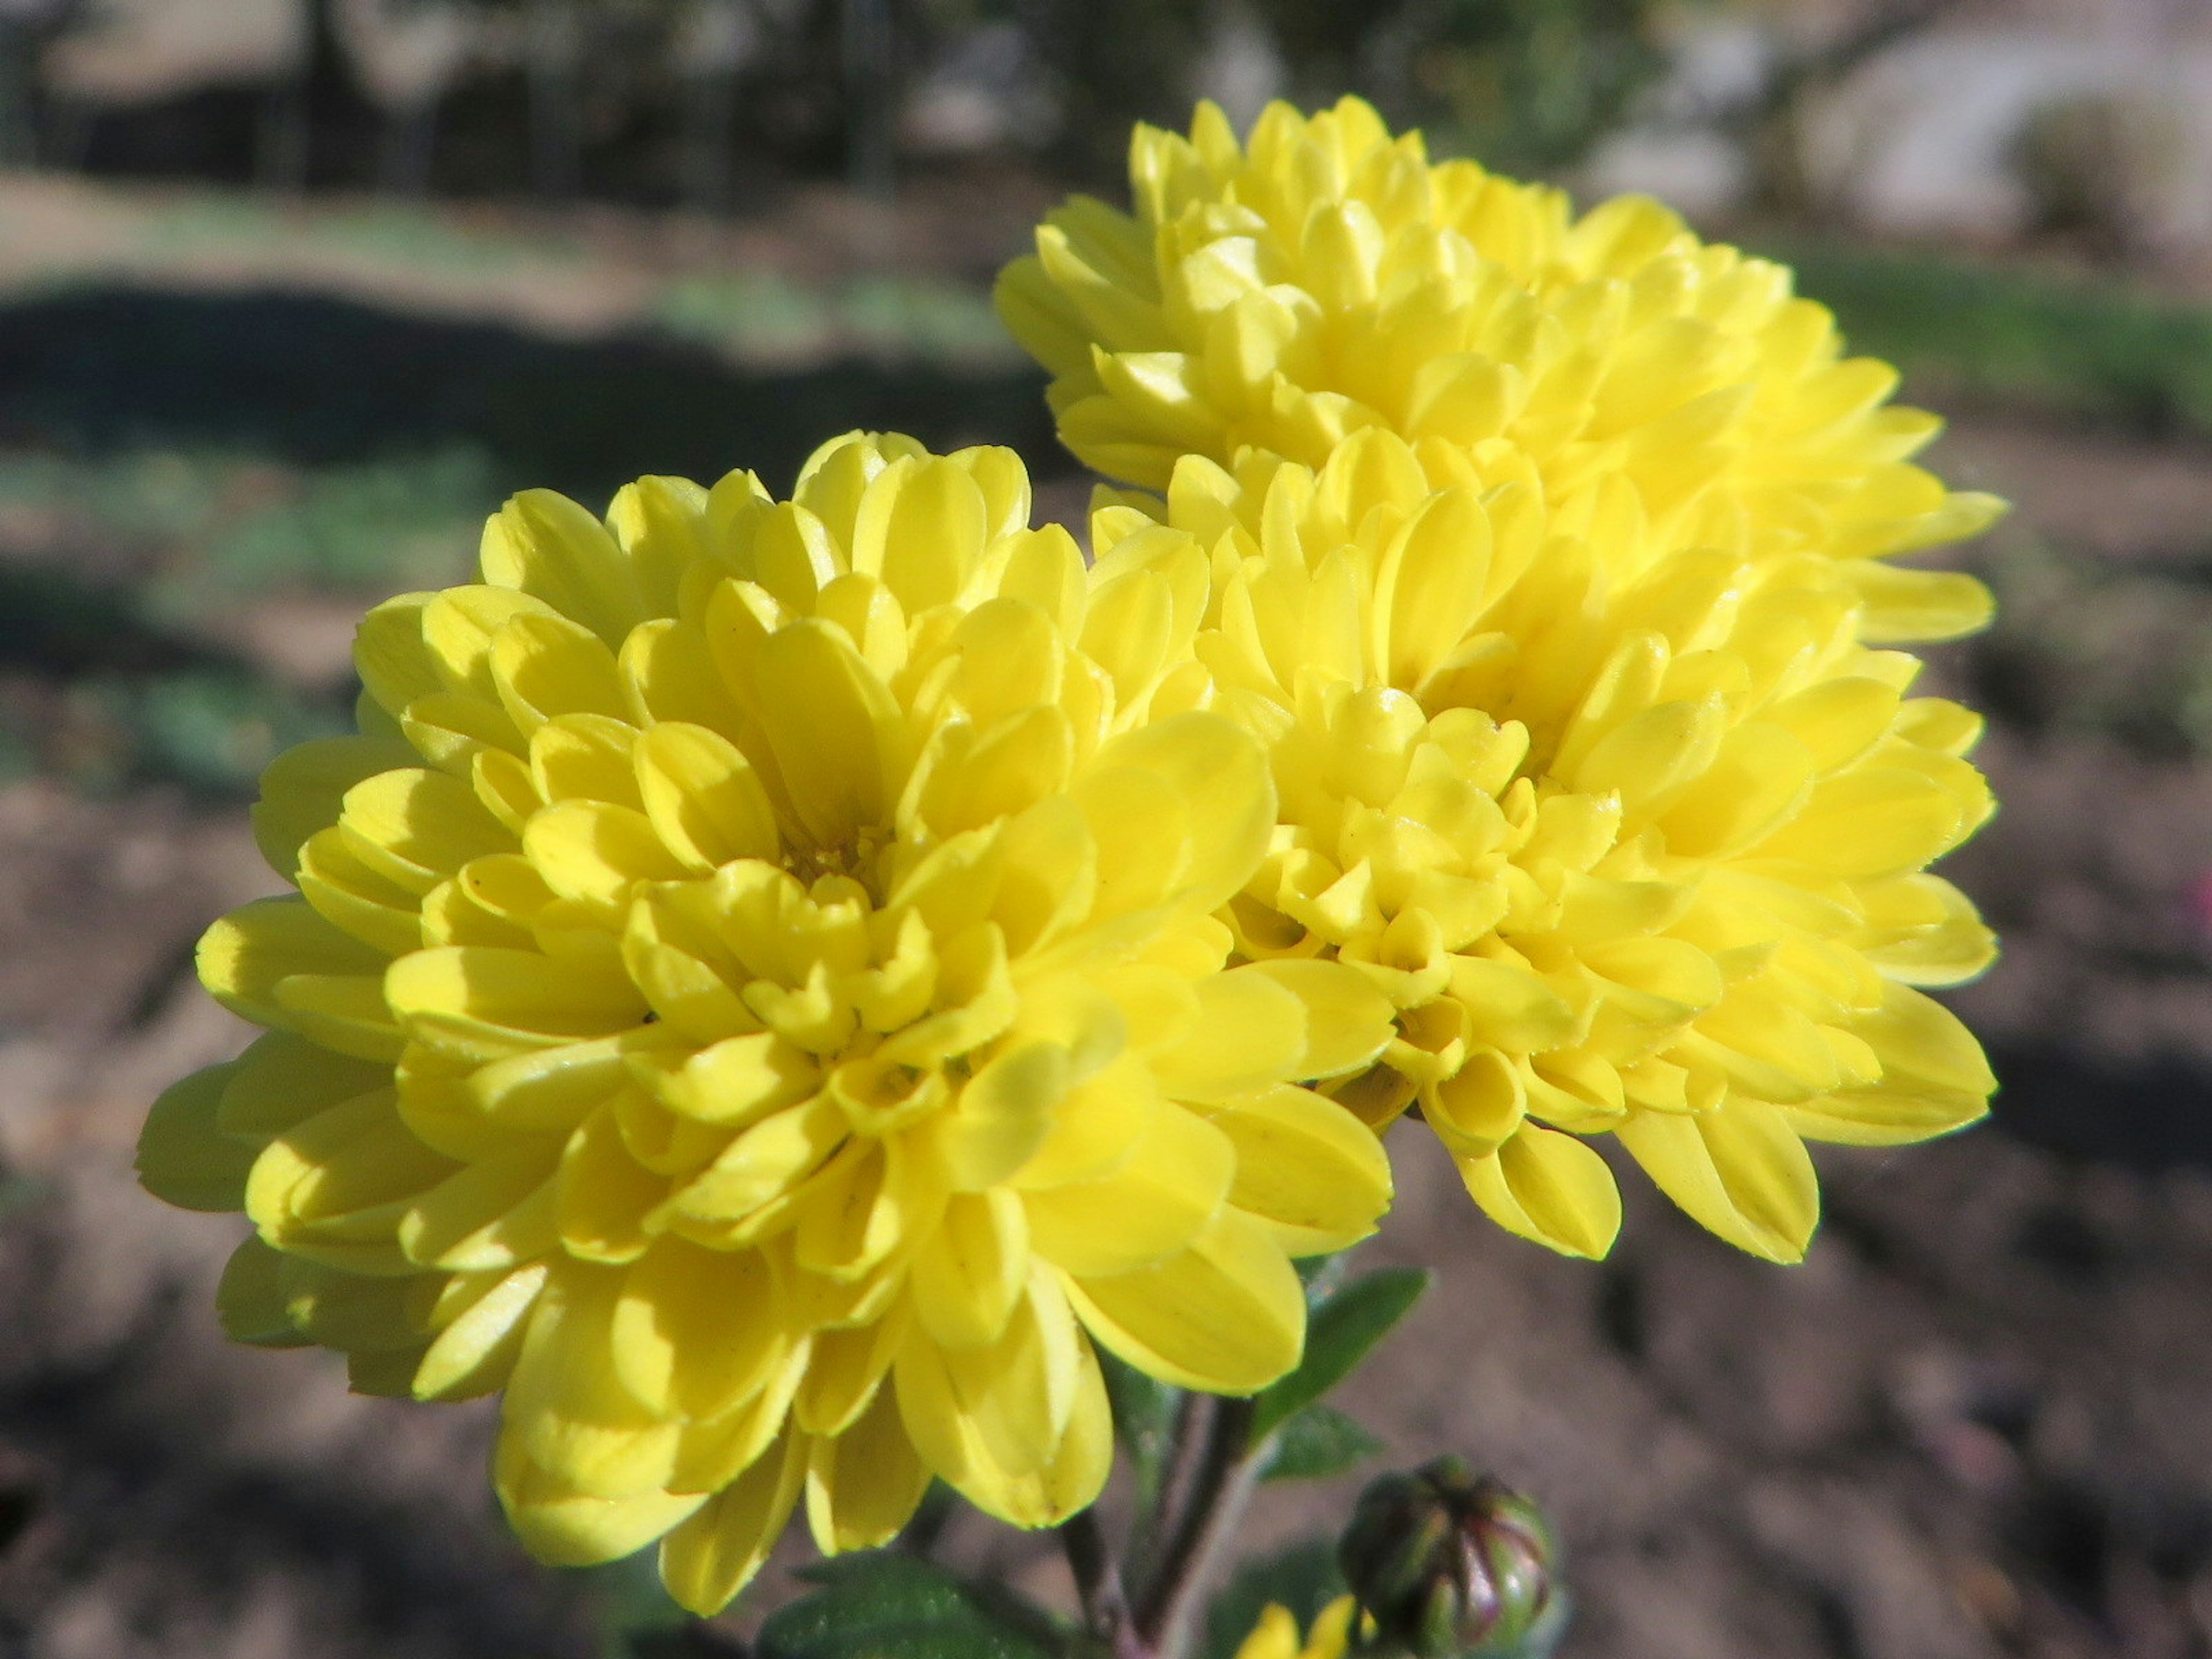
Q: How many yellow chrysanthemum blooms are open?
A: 3